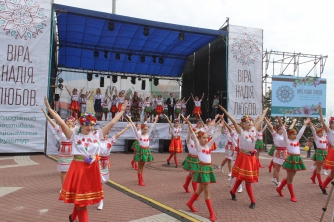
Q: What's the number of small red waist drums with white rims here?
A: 0